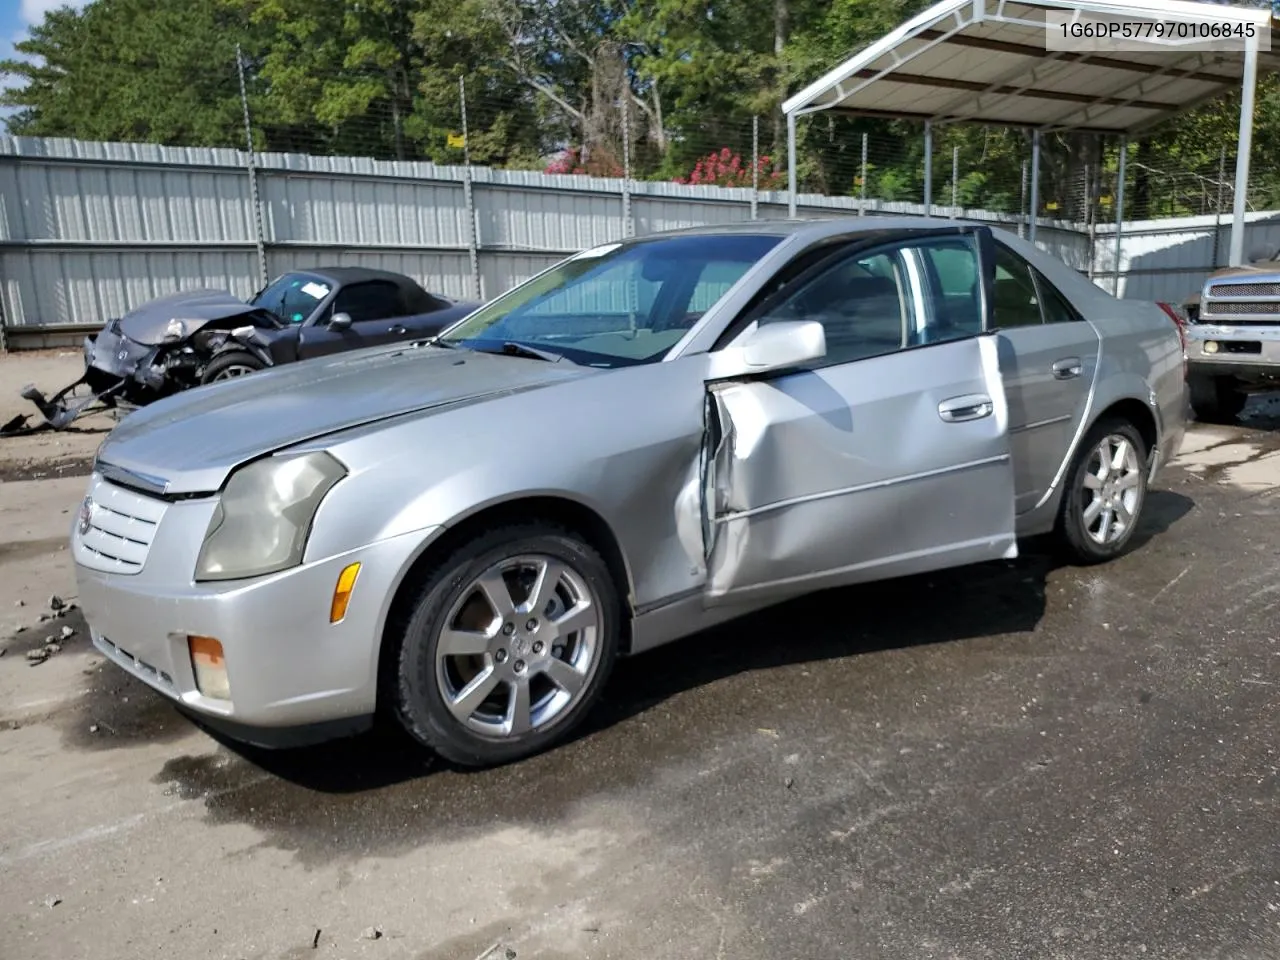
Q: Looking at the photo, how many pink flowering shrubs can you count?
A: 2